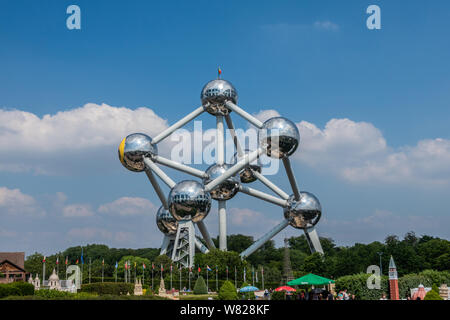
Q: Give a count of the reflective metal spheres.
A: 8